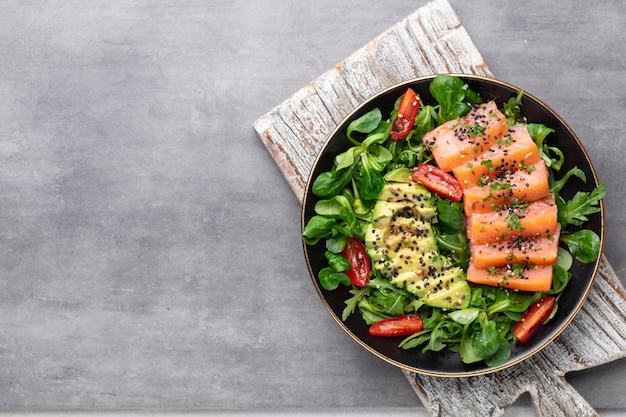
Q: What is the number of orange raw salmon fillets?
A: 6